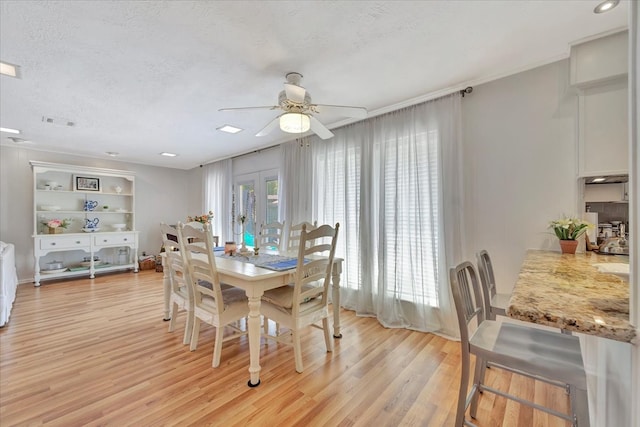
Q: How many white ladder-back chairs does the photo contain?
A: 6